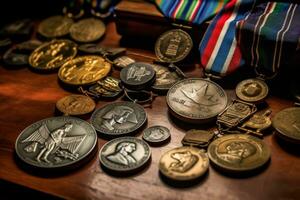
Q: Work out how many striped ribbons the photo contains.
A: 3